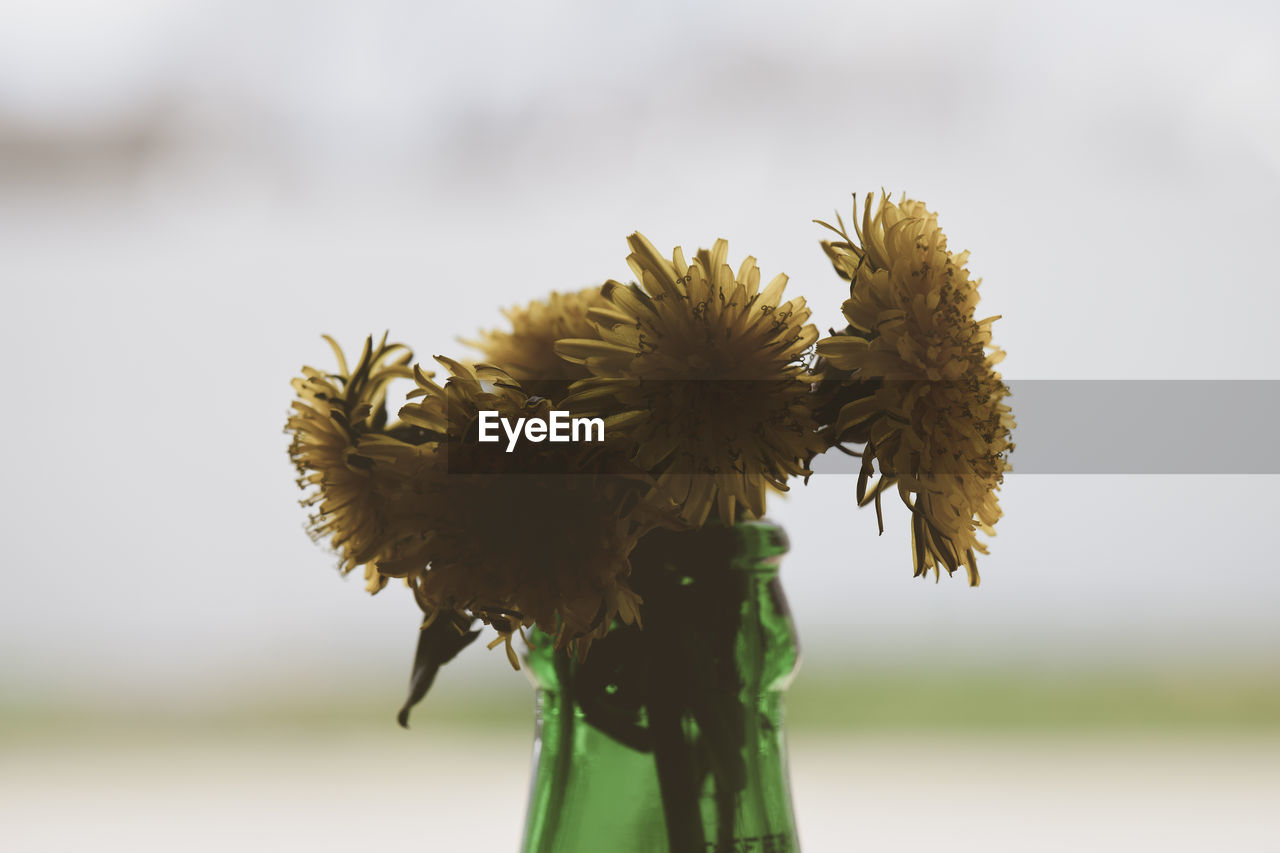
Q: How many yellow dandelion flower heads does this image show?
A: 5